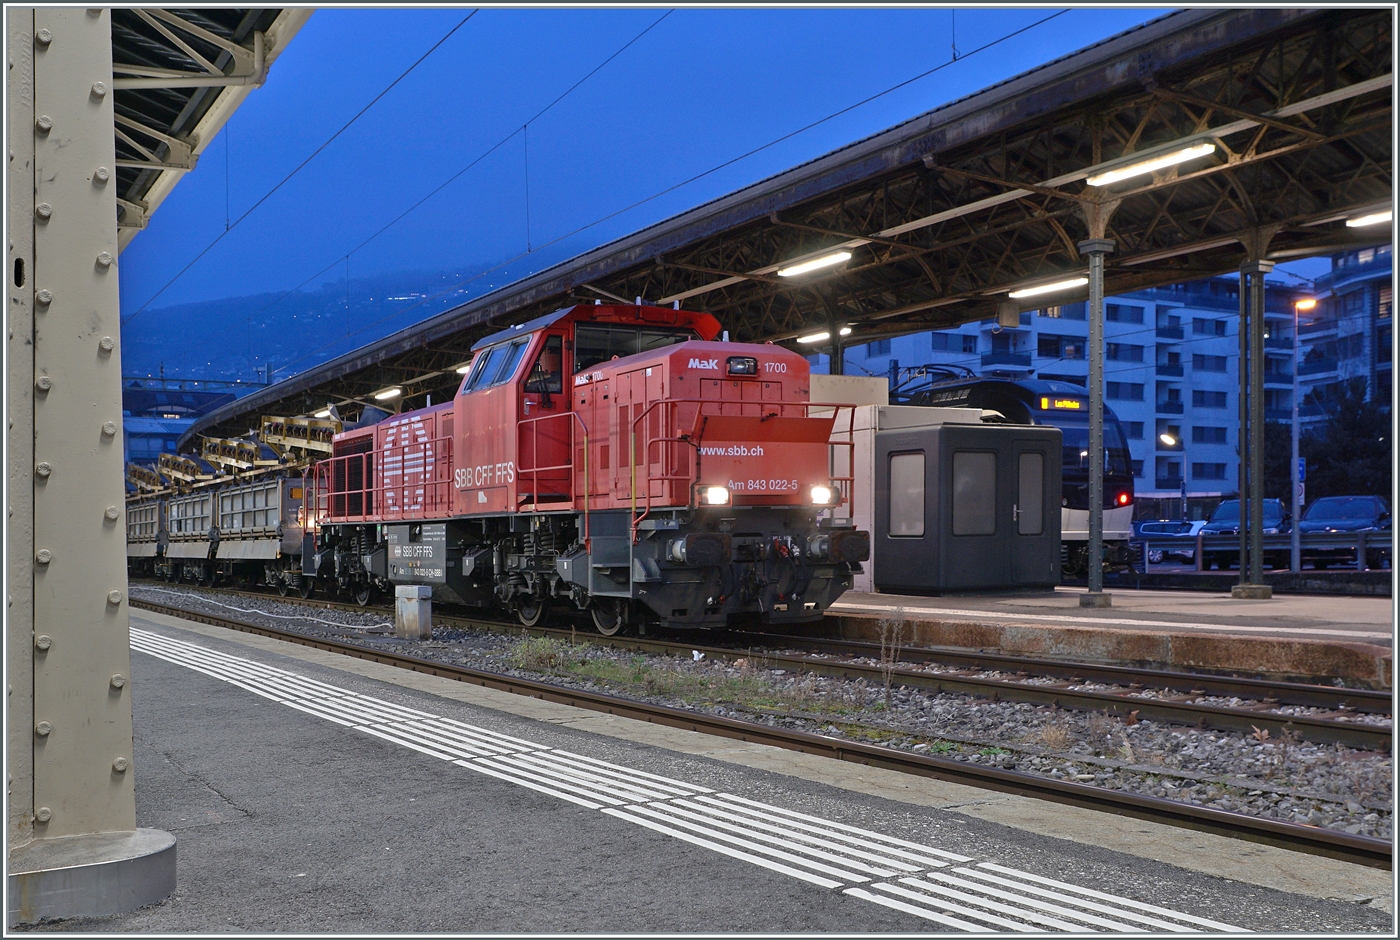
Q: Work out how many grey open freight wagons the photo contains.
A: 3